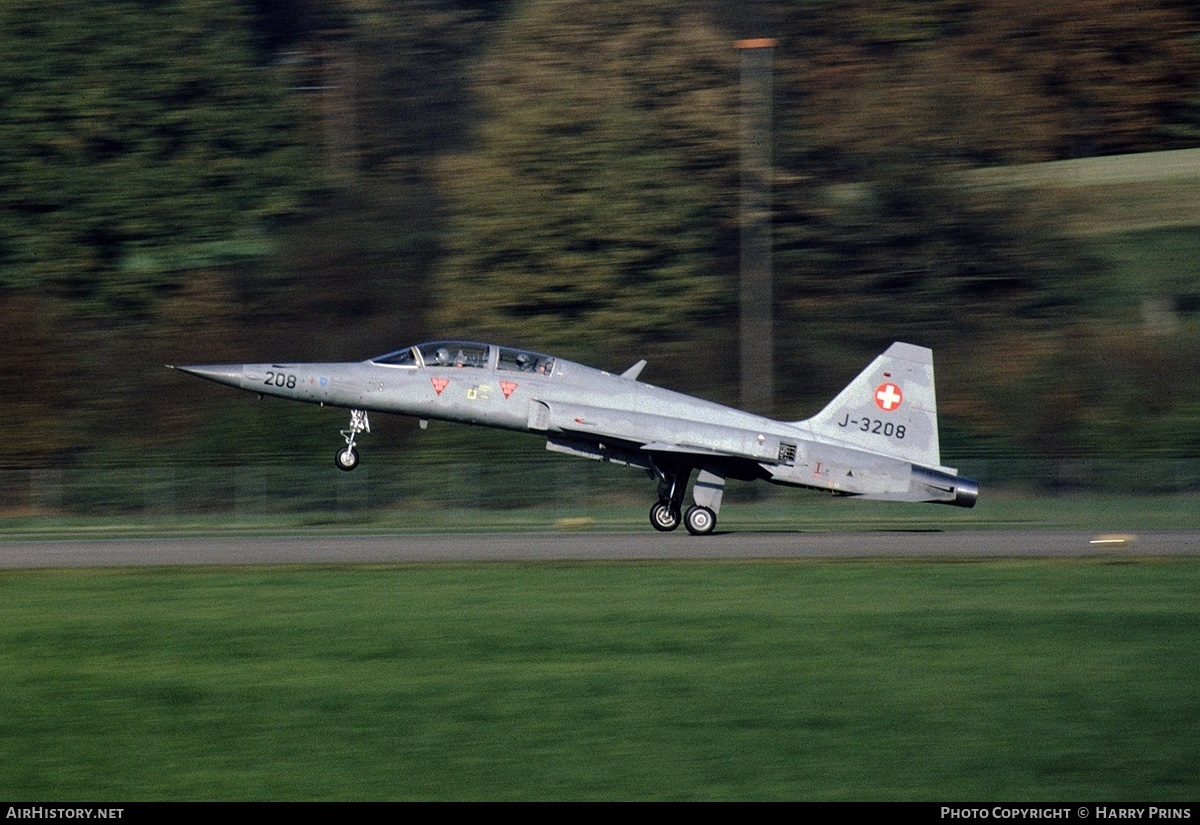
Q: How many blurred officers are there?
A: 2